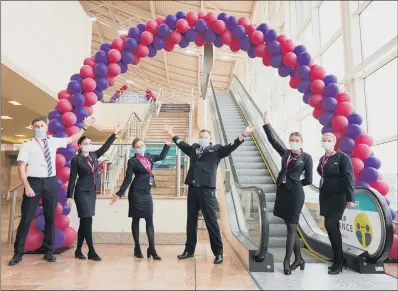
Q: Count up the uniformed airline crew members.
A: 6